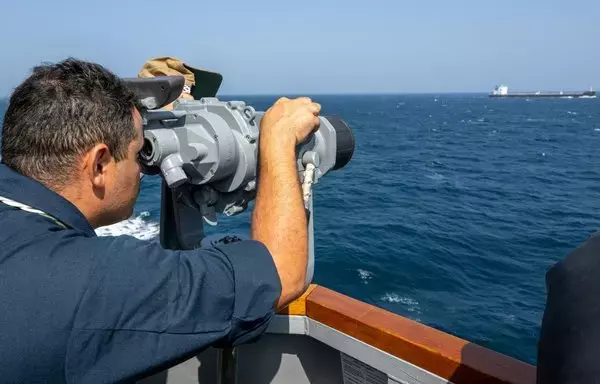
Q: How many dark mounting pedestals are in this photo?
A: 1